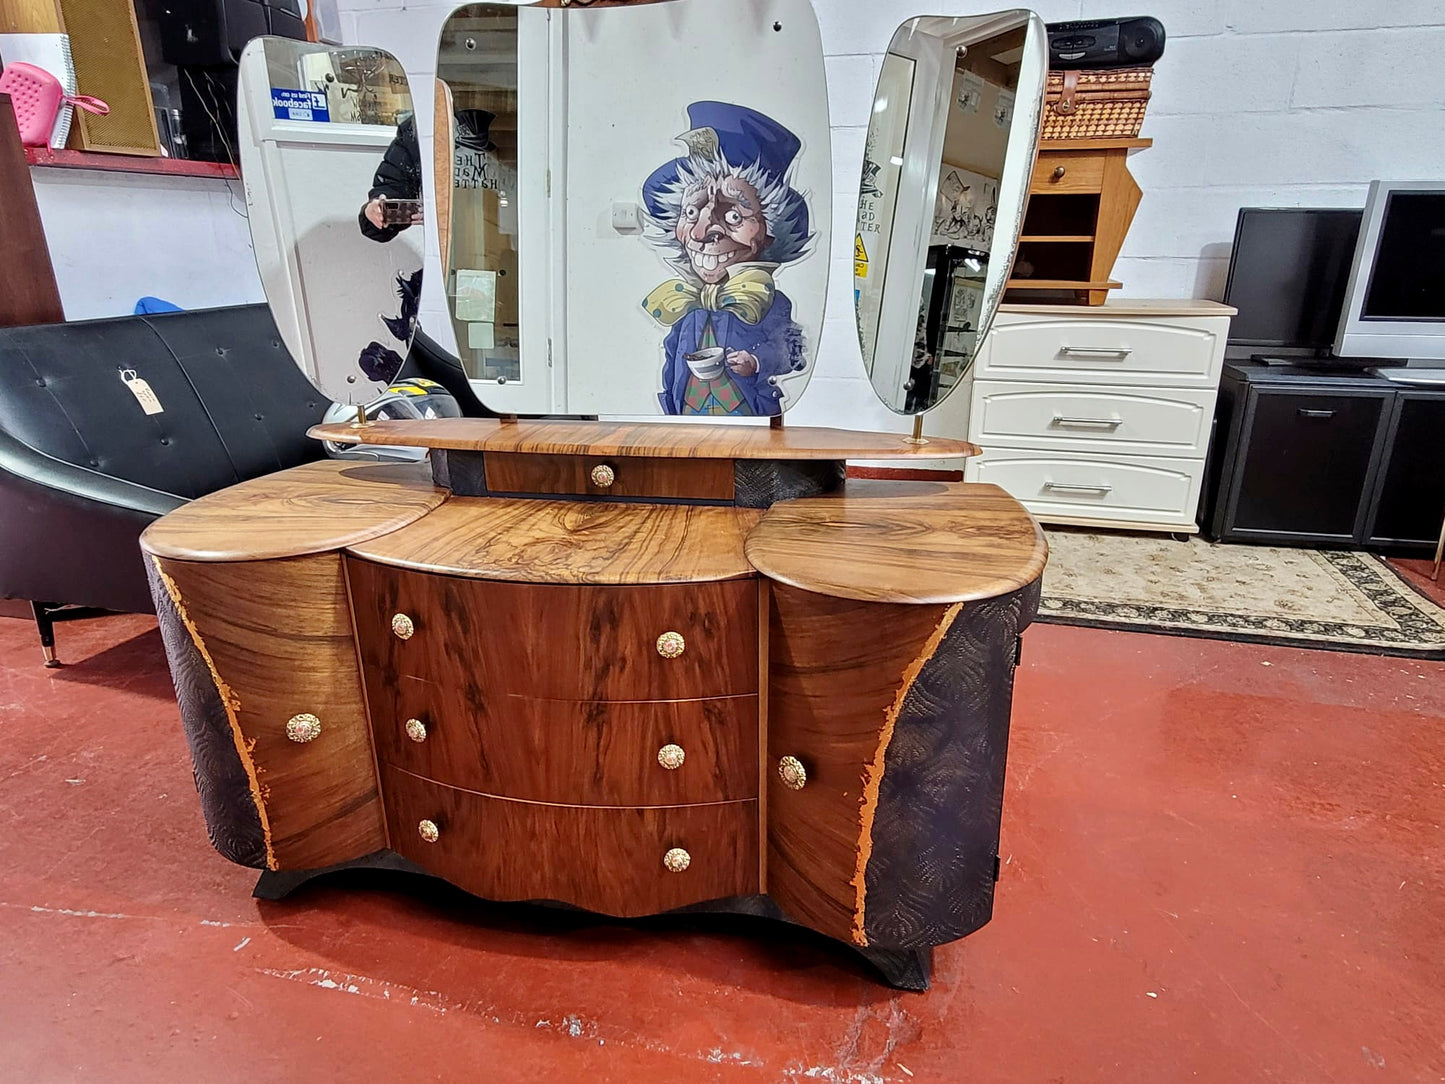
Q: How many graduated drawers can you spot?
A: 3